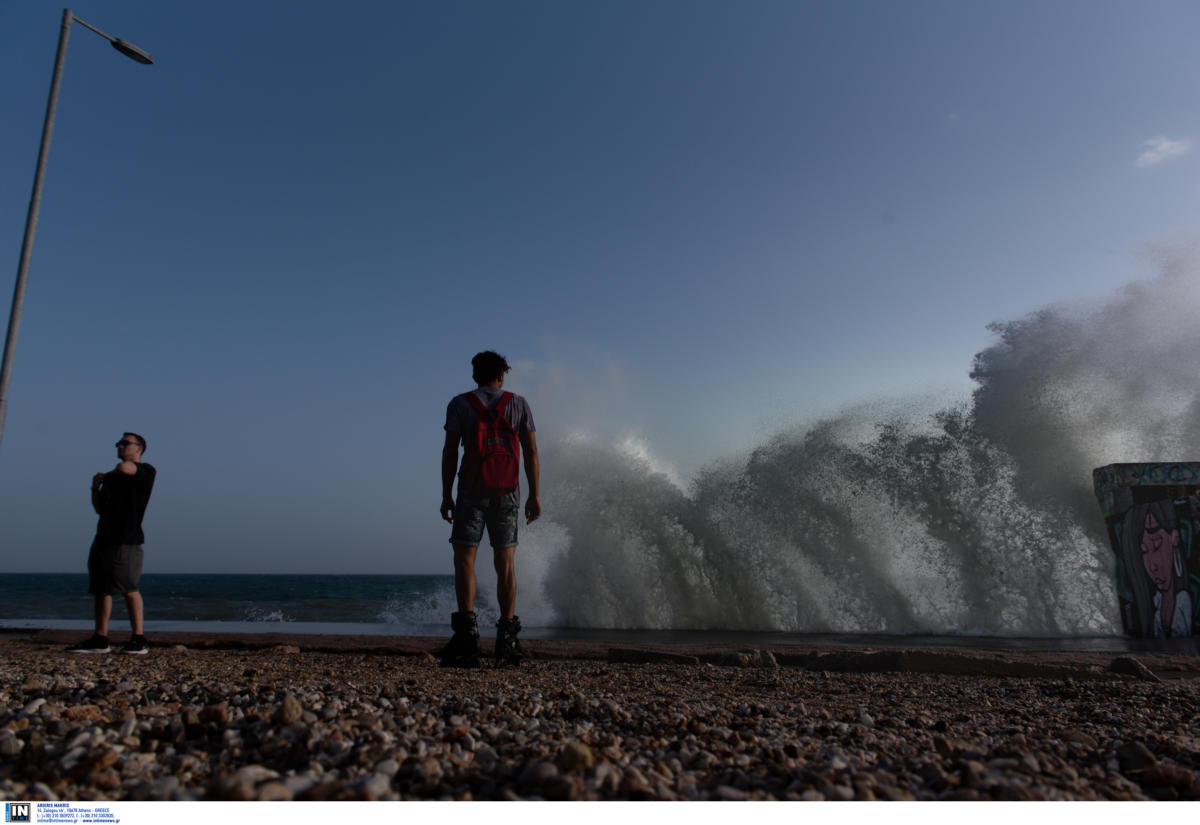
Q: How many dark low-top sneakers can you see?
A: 2